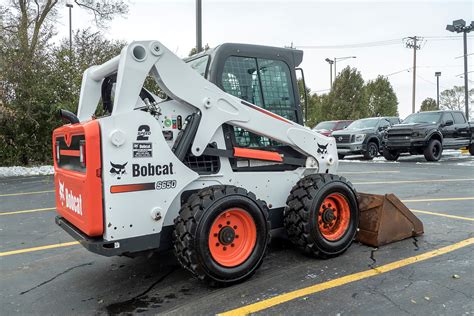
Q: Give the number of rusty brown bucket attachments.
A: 1